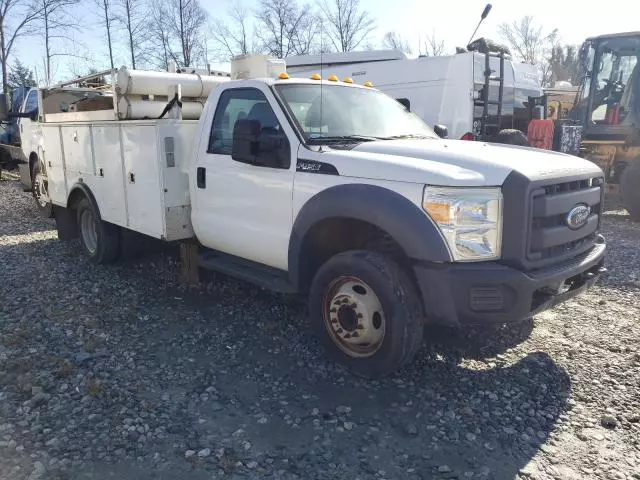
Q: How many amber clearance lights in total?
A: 5